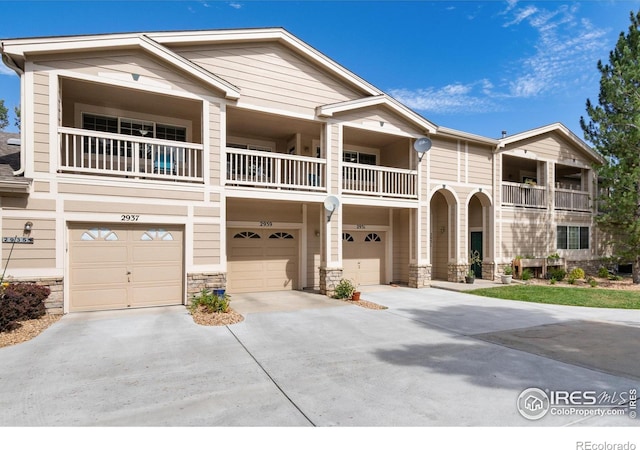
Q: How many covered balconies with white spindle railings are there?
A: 5